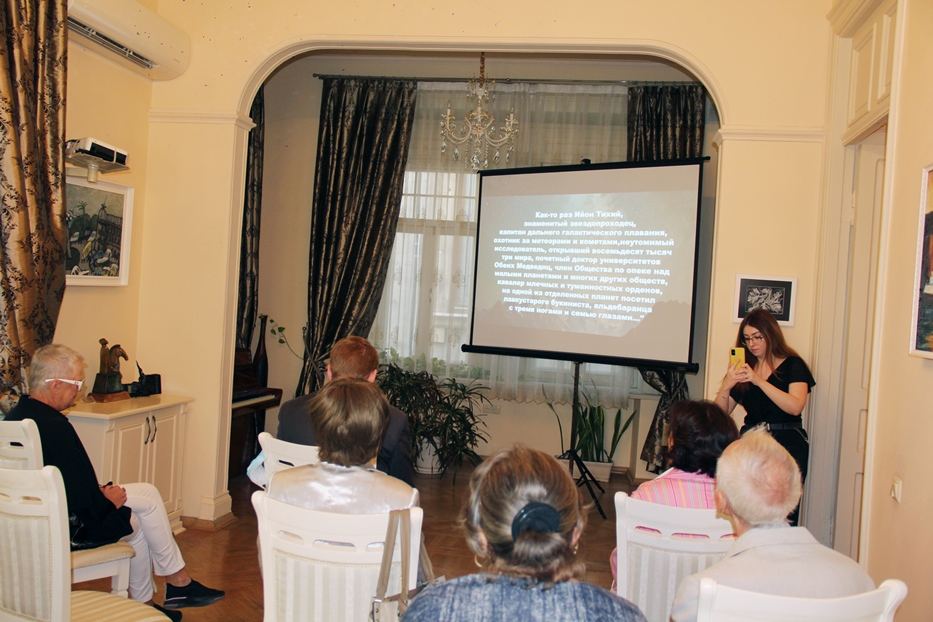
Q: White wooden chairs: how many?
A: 6